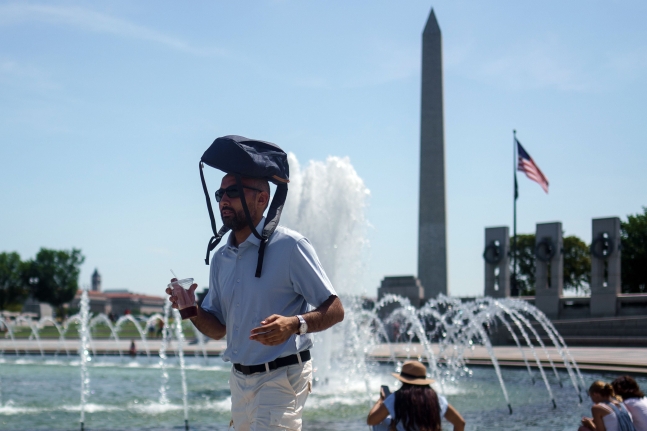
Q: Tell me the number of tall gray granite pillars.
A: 3